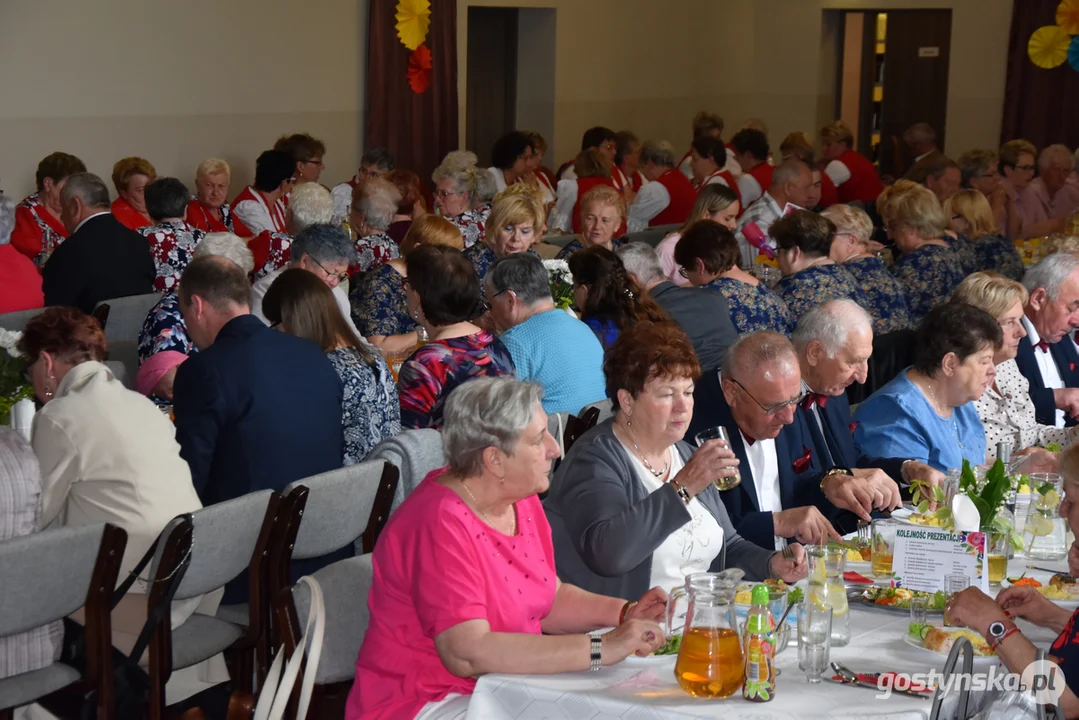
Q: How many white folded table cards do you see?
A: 1